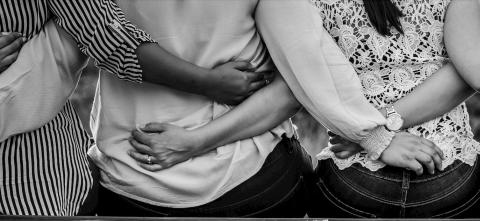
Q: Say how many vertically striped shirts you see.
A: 1